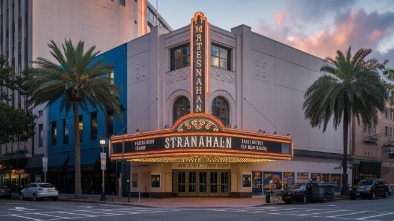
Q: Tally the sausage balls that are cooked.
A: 0